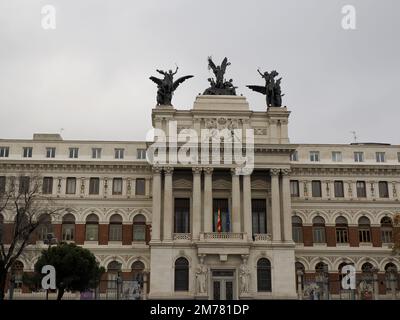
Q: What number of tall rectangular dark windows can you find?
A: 3